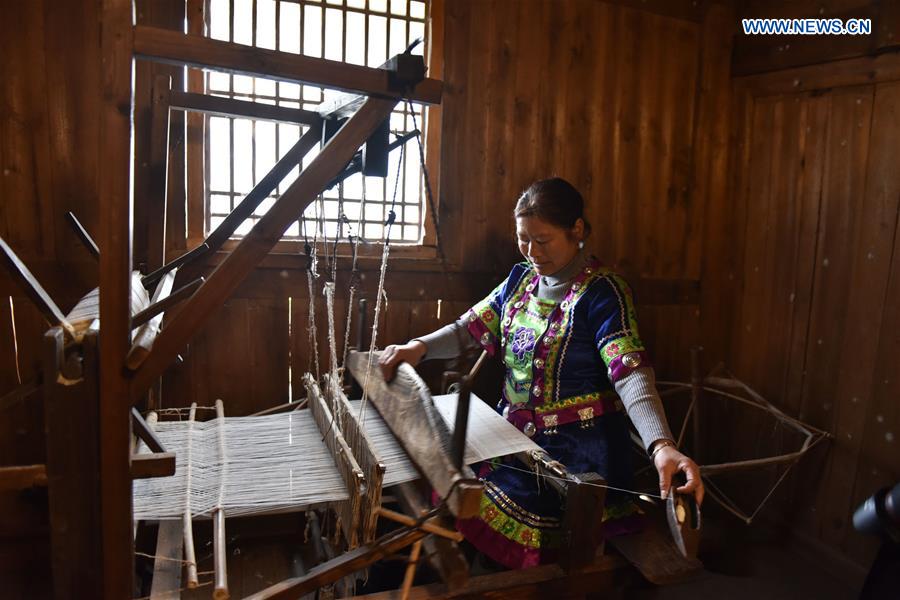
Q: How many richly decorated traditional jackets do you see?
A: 1